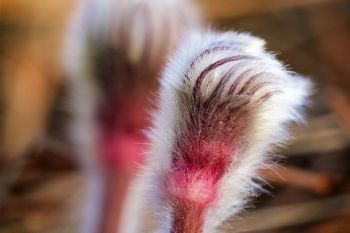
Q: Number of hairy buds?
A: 2